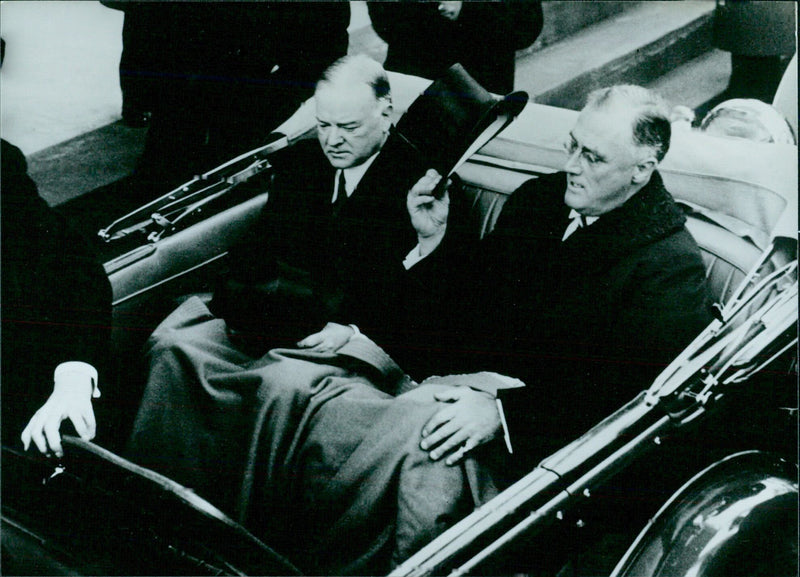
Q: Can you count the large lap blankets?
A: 1